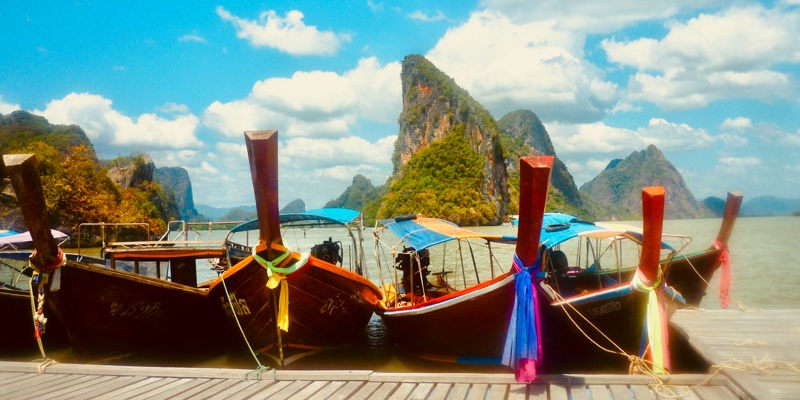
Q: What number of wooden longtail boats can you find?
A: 5